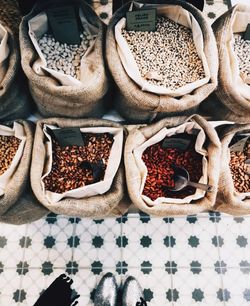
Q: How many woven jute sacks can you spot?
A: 8